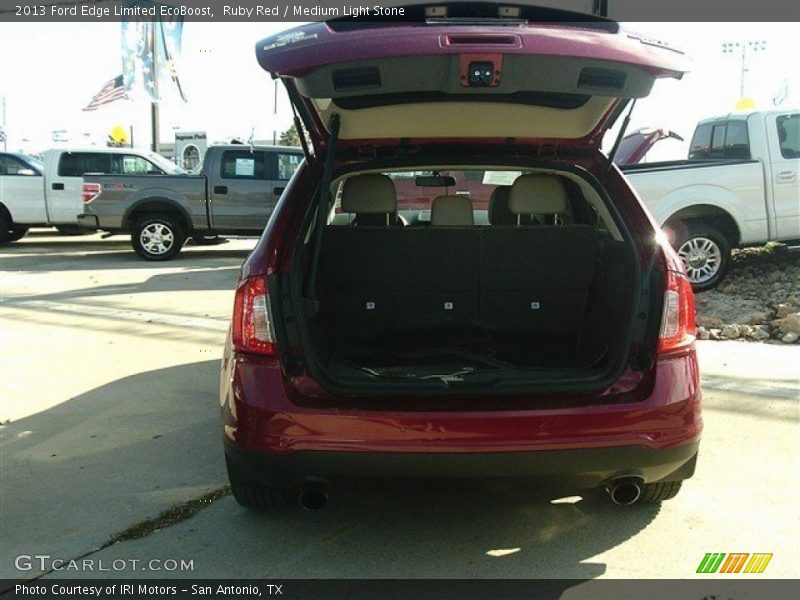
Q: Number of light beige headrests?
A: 3